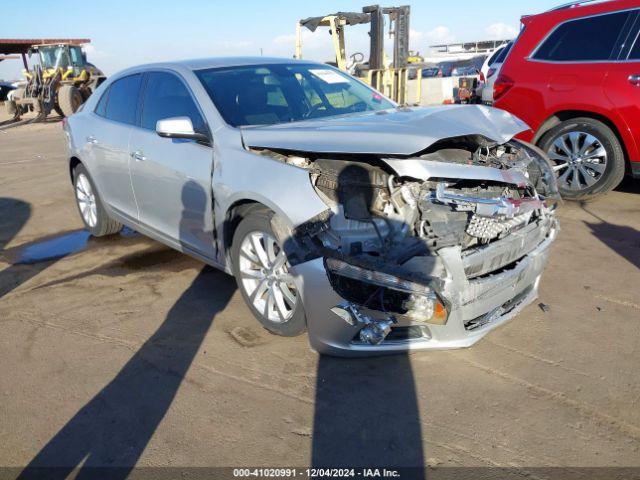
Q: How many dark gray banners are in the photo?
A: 1